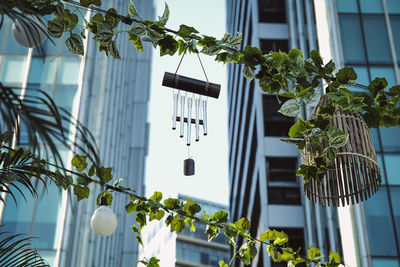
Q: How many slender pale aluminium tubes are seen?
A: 5